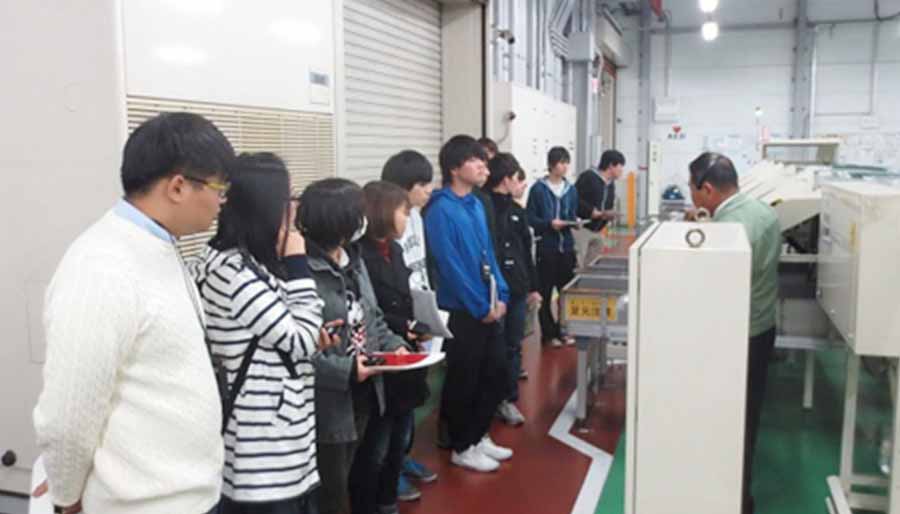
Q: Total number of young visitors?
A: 11